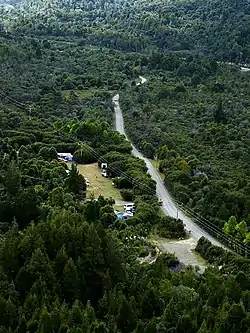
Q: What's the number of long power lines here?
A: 3